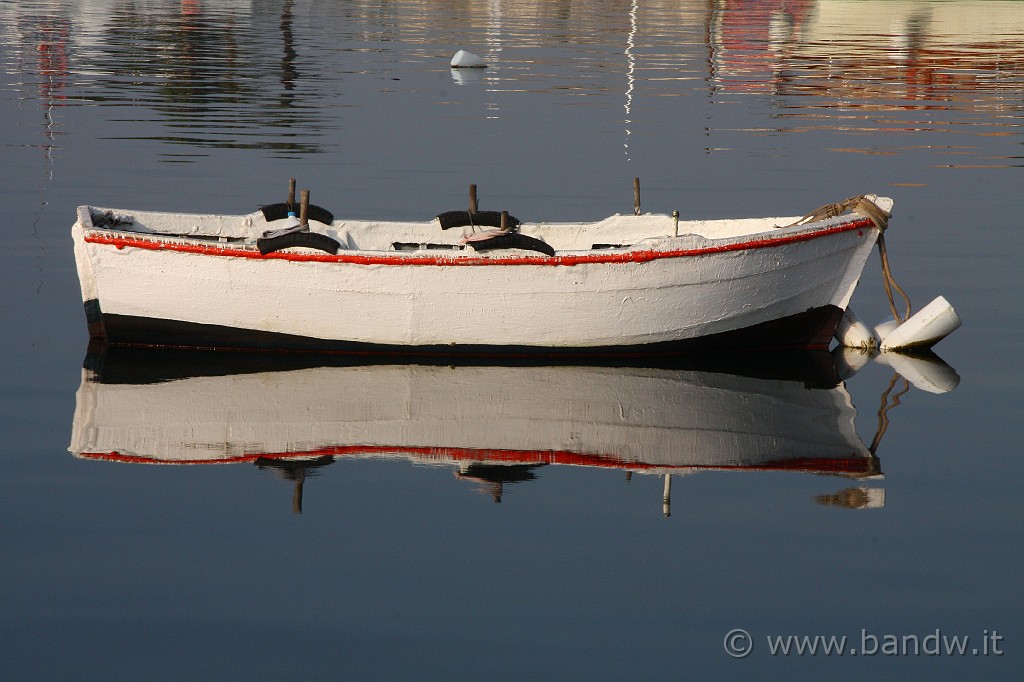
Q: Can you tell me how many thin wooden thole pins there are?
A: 6